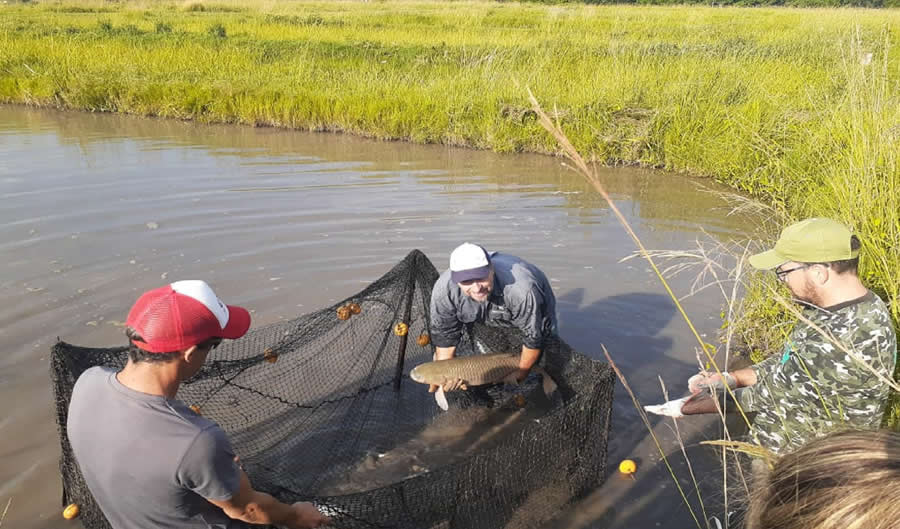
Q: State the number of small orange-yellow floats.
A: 9